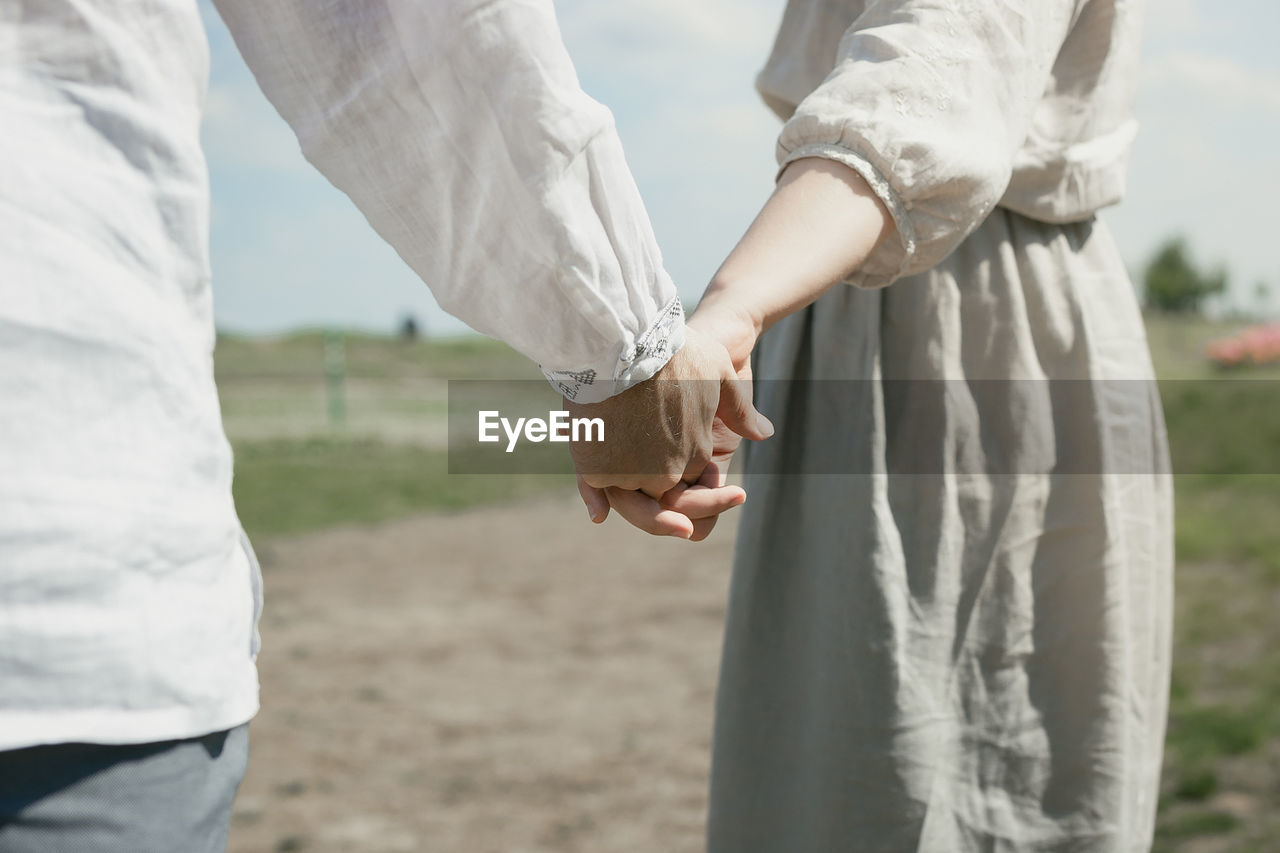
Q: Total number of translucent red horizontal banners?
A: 0